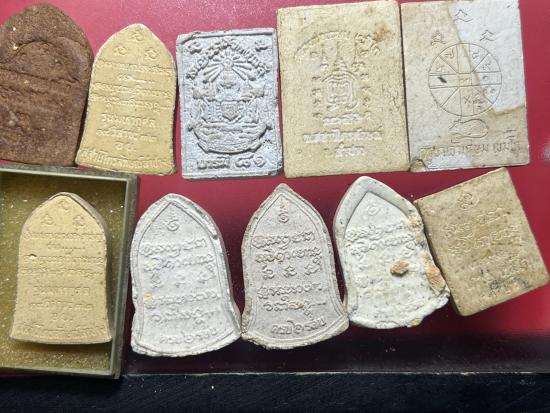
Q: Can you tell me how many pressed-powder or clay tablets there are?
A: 10